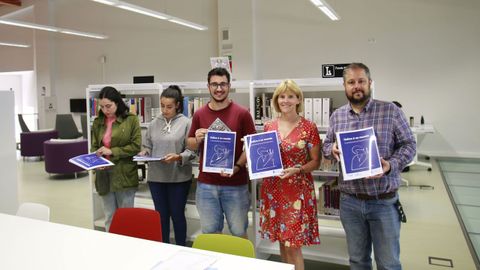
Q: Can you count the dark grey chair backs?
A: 3